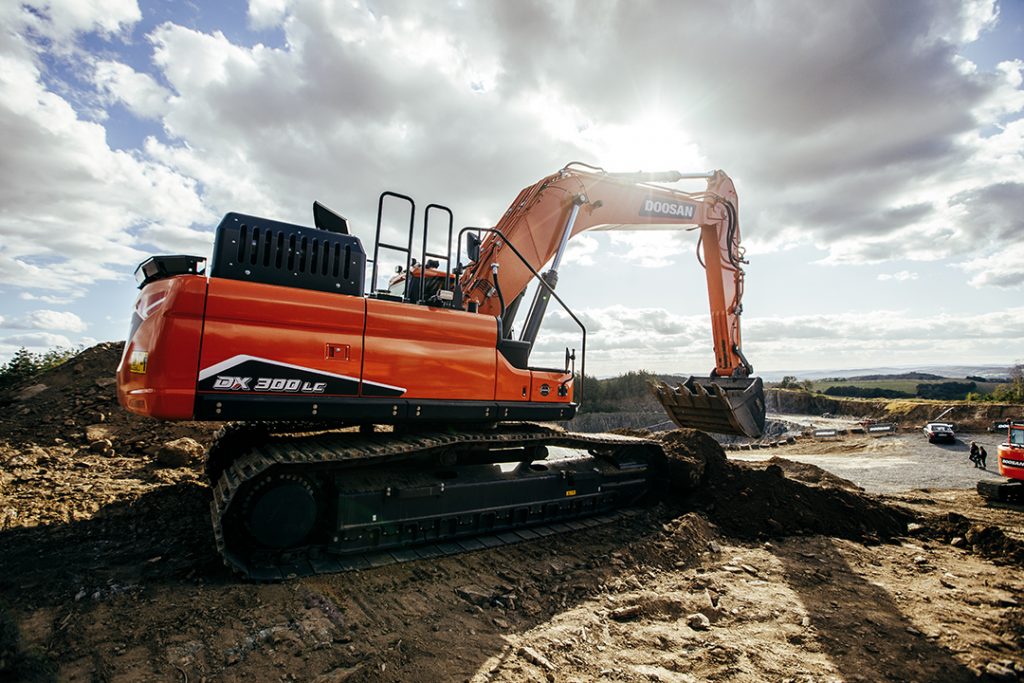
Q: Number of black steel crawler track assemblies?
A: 3